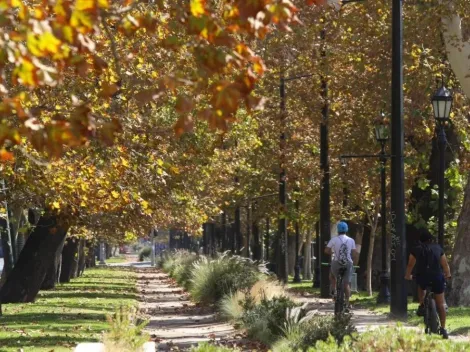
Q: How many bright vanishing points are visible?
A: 1